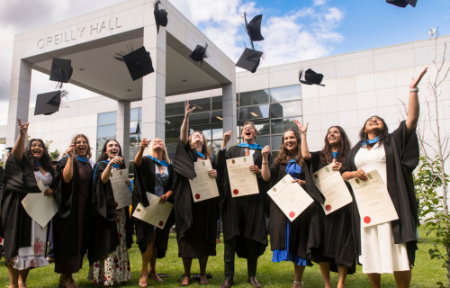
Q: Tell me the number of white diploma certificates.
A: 8